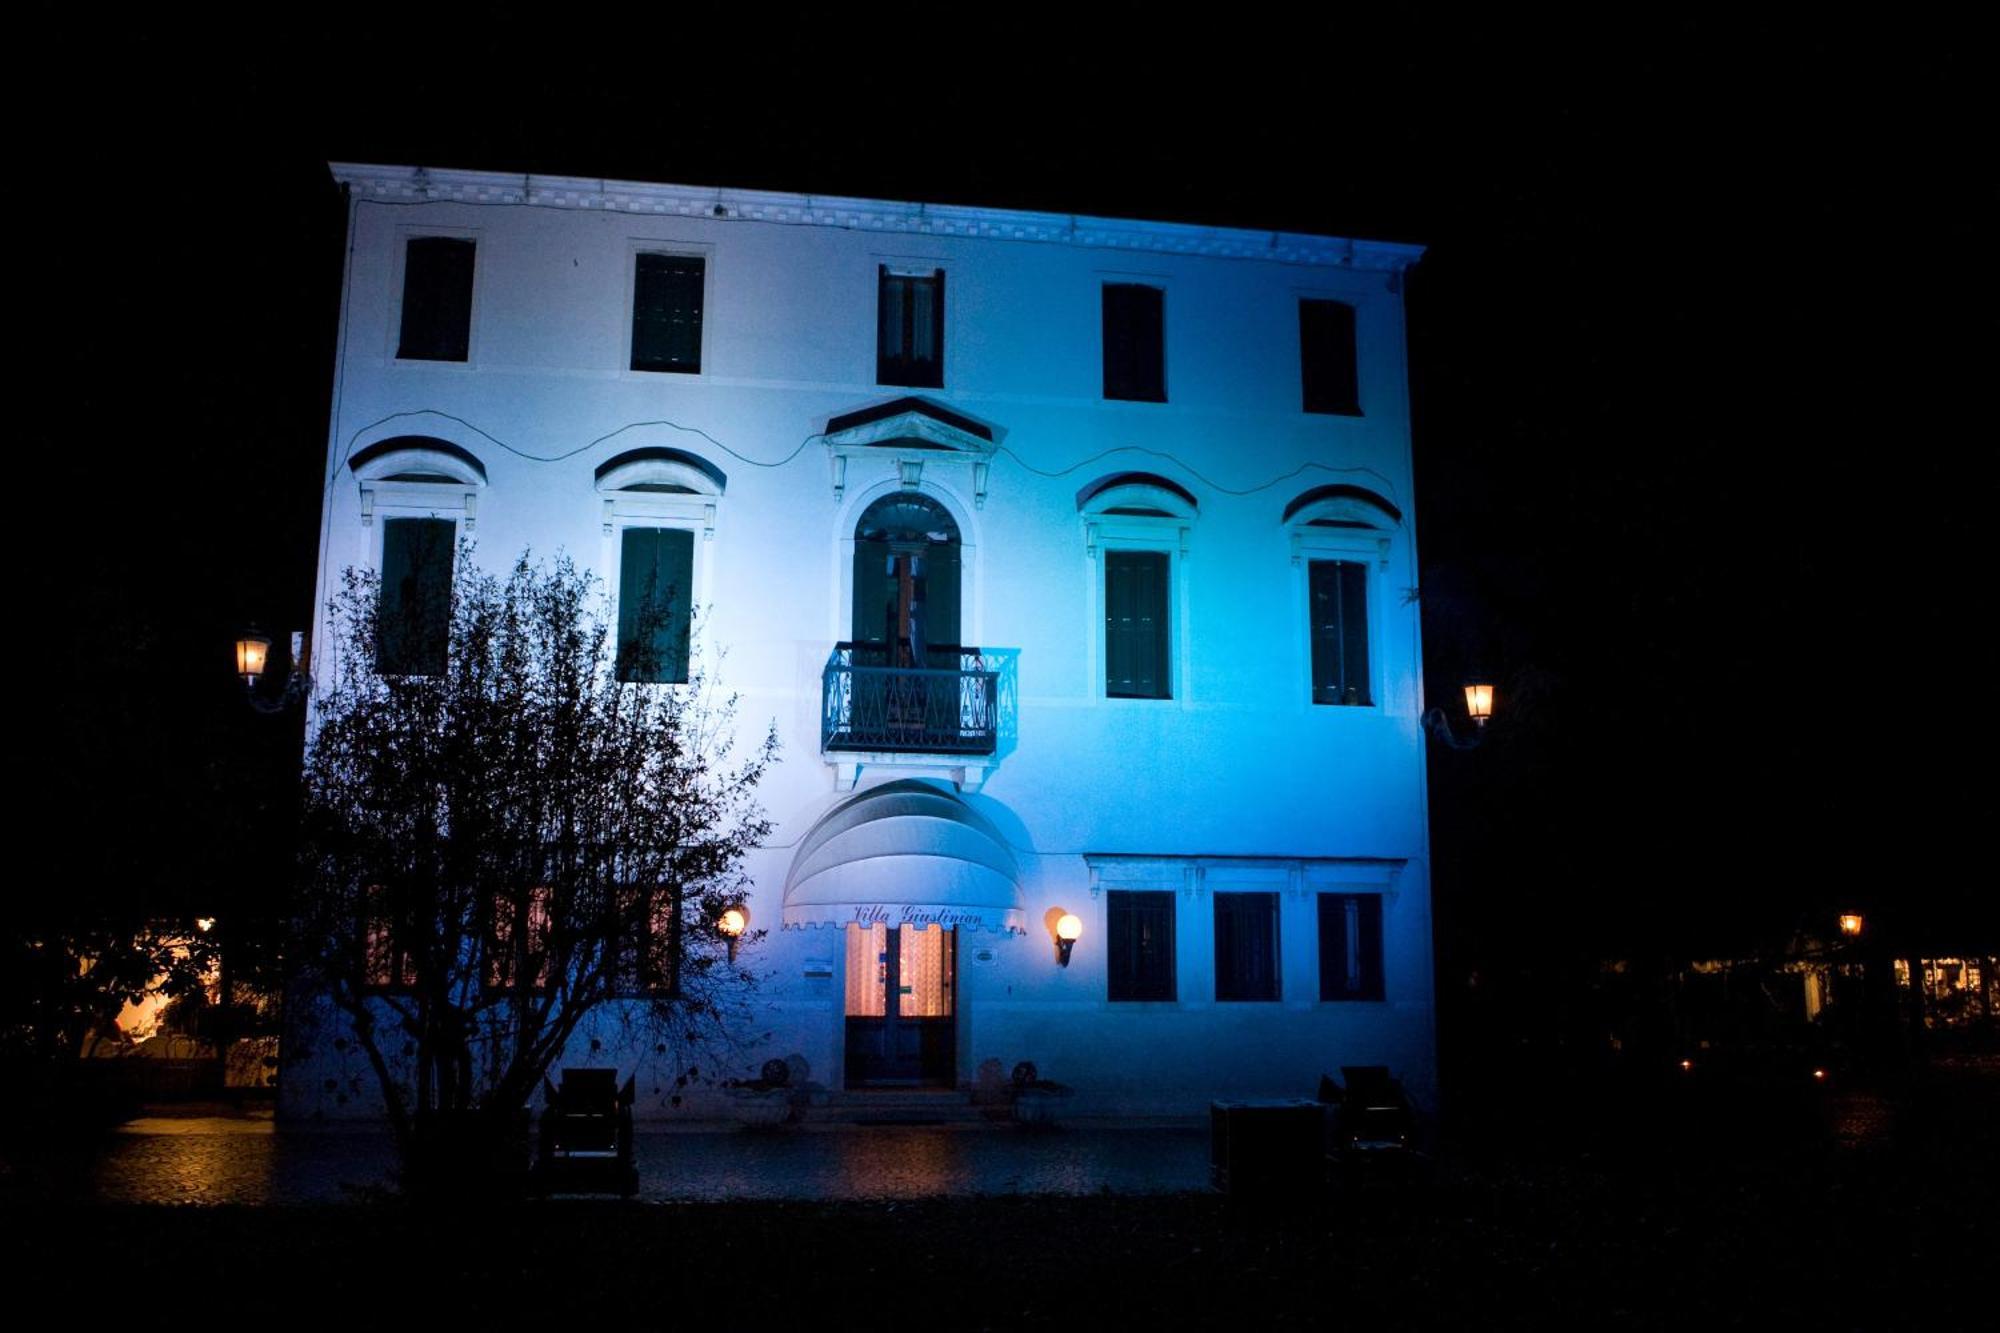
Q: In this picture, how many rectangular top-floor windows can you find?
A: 5